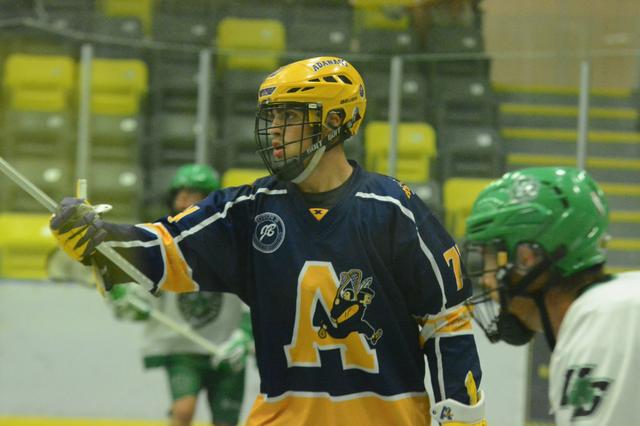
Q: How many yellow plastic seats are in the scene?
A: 9